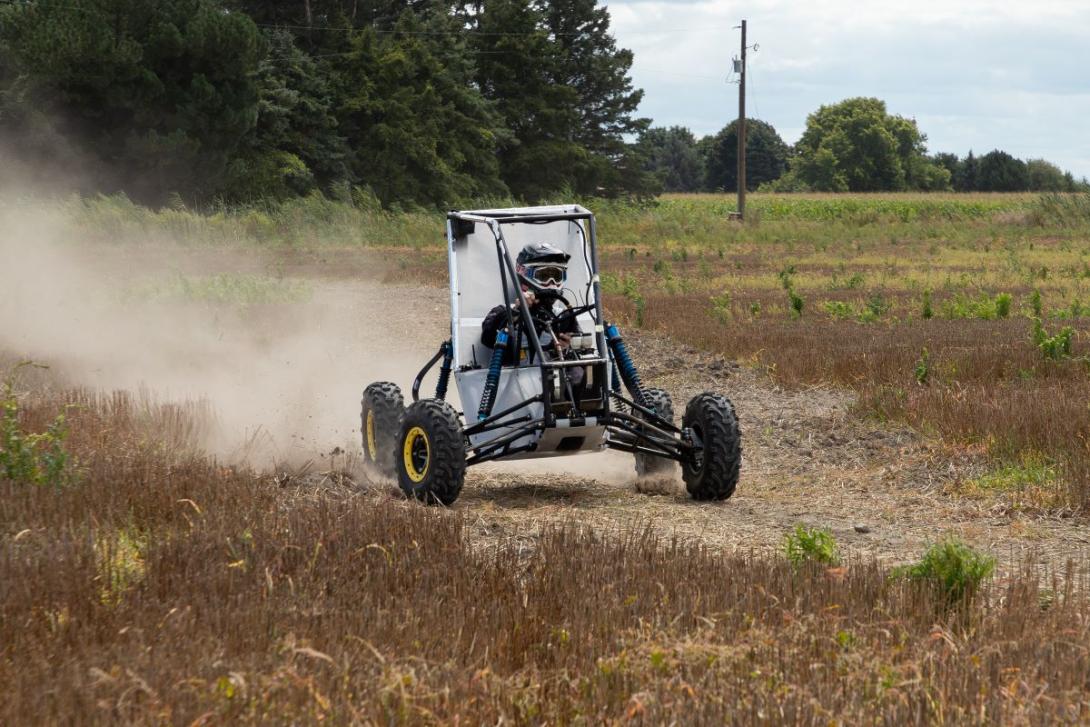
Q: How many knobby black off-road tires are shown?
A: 4